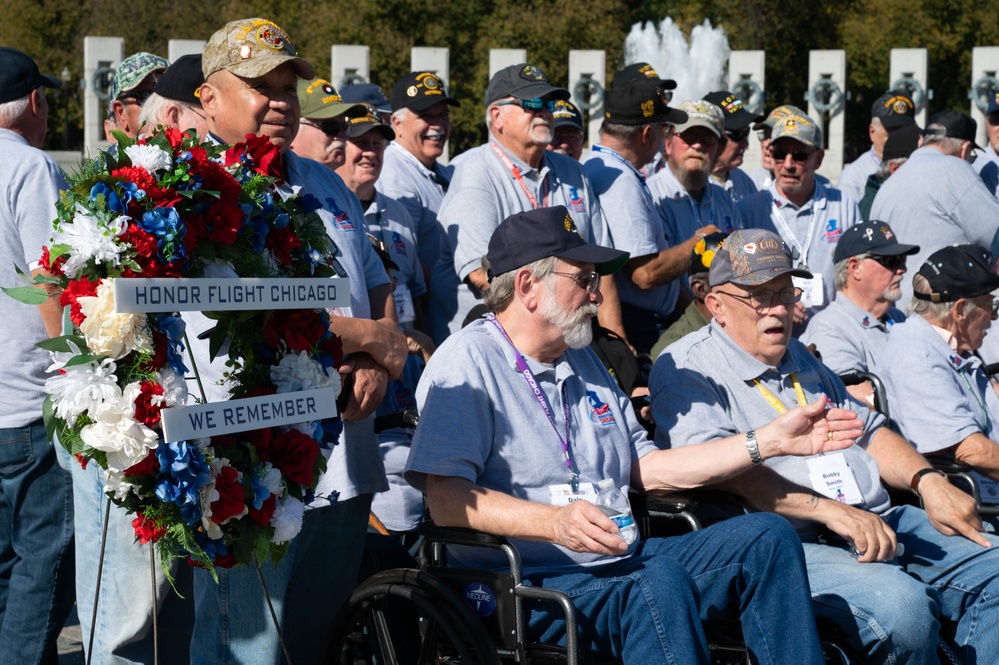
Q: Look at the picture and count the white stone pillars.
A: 10